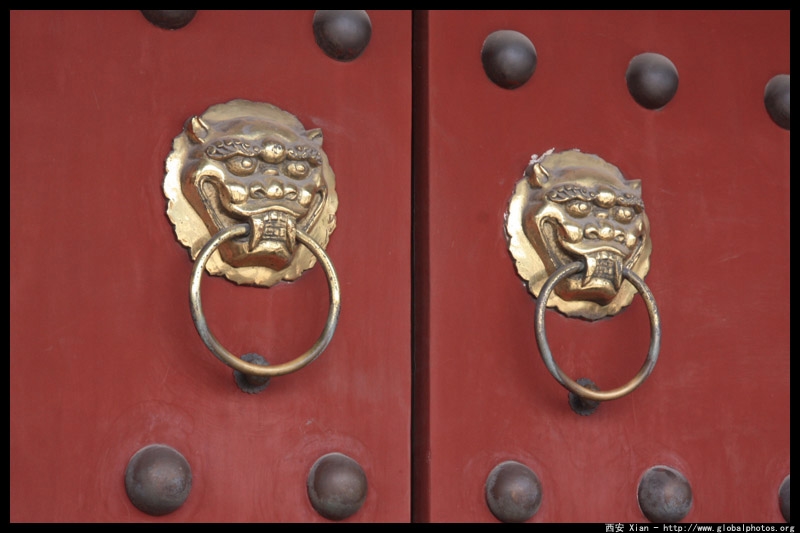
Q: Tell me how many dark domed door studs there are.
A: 10